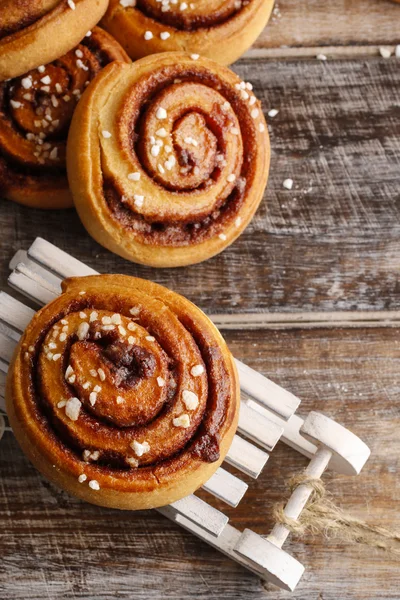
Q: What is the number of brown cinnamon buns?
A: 5